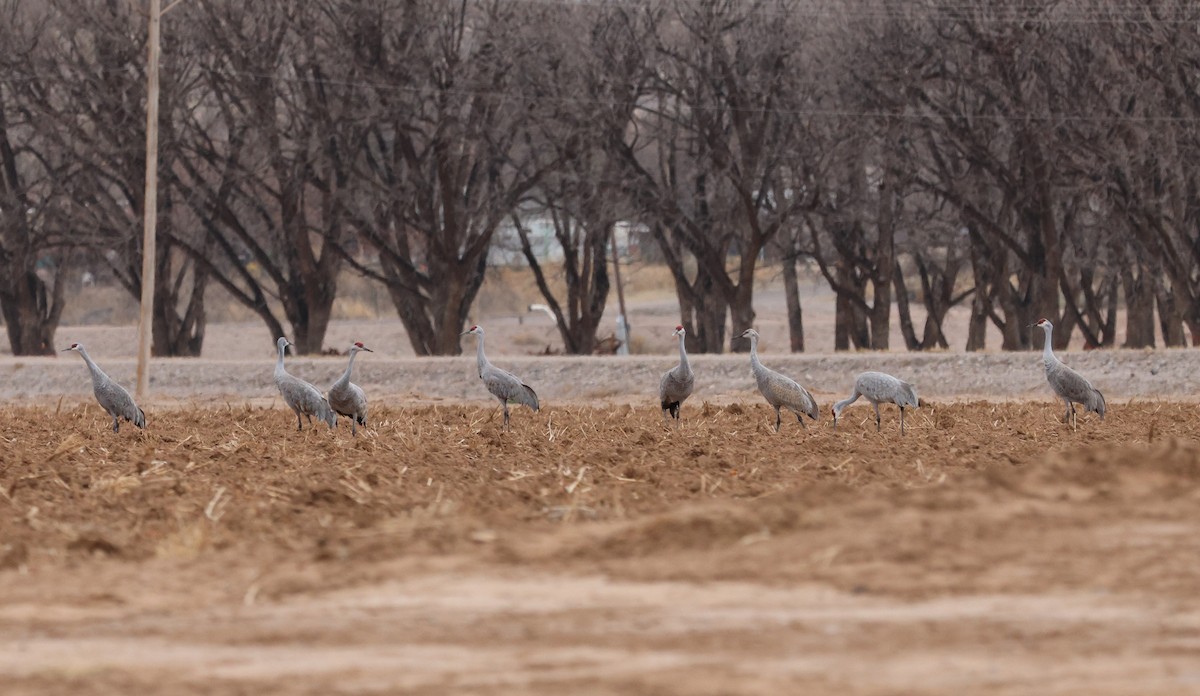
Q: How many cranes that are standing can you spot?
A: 8